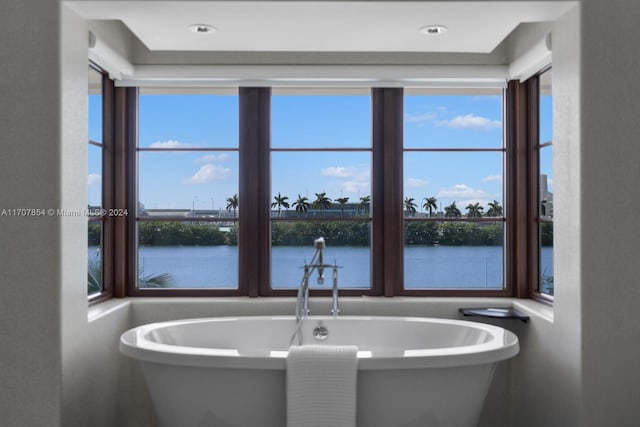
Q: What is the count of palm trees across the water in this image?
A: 11